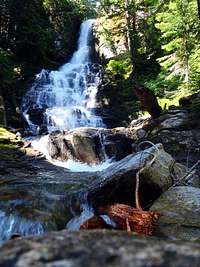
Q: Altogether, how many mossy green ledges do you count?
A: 1